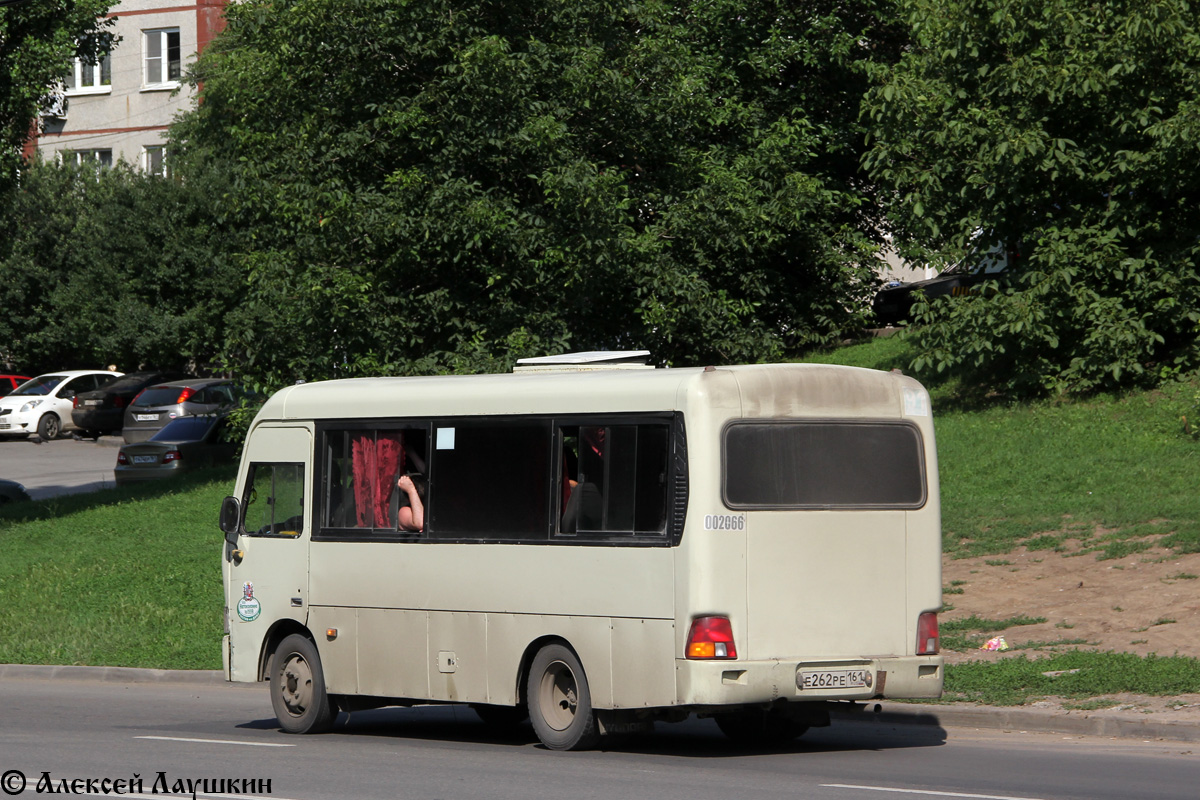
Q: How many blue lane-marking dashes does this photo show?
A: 0